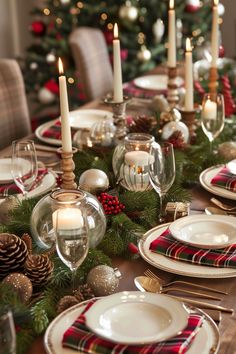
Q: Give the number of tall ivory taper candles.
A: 5